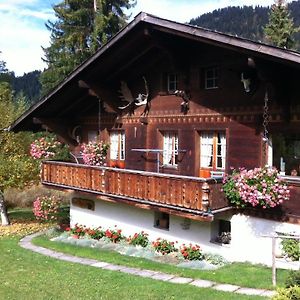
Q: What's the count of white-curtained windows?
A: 3